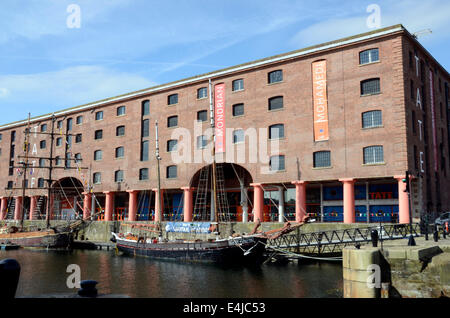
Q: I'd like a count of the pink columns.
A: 13